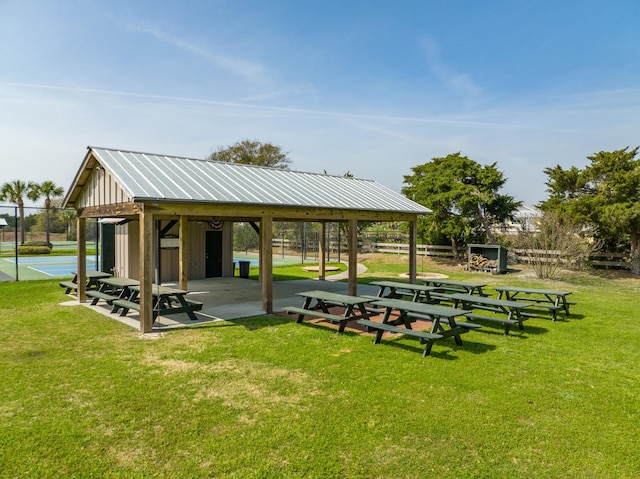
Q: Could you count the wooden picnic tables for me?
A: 9